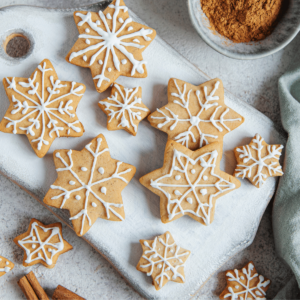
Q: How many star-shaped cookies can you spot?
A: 11